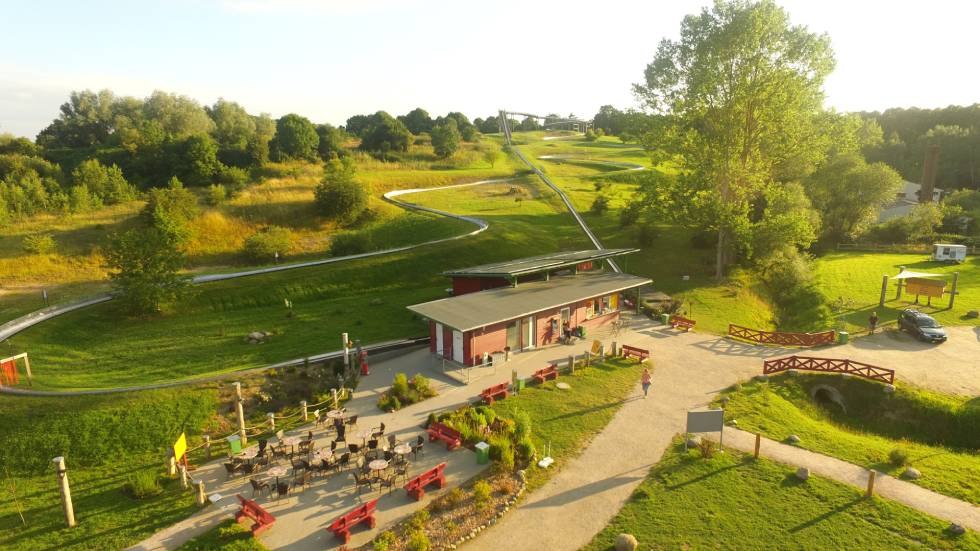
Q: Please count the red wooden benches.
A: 8